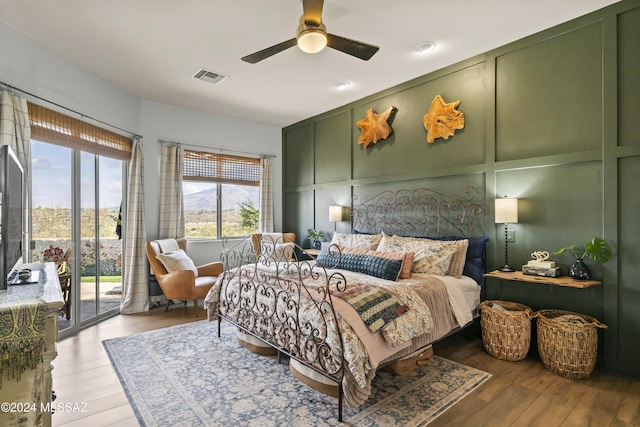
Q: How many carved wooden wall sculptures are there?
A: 2